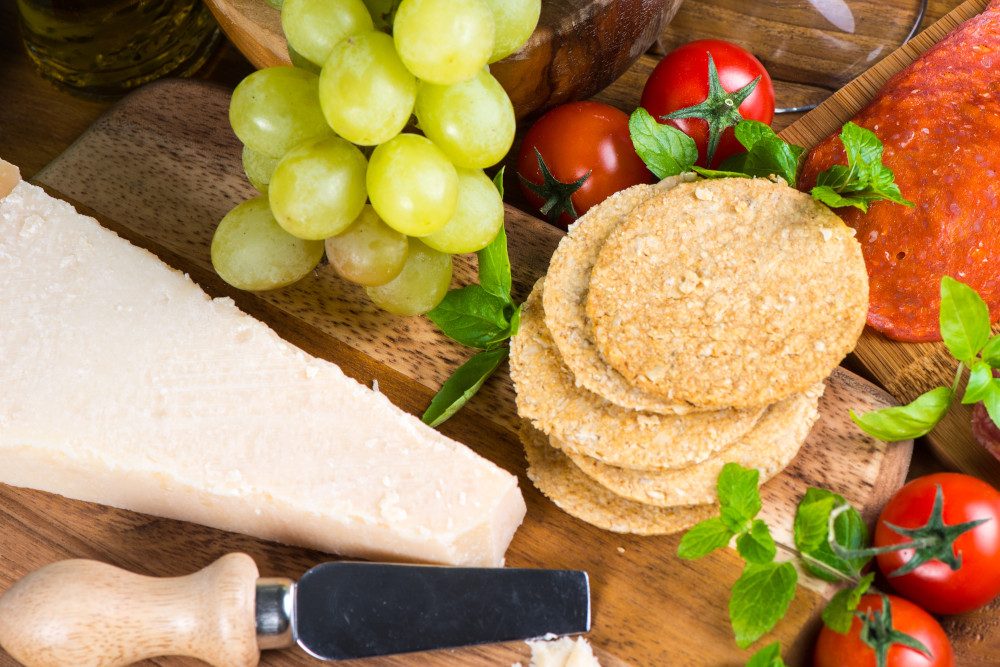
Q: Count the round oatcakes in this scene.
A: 5